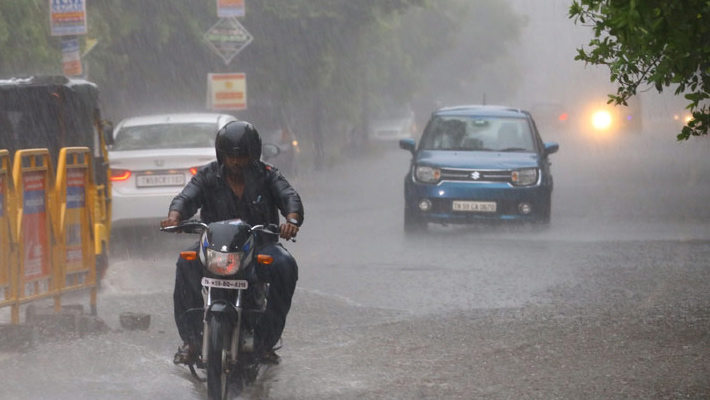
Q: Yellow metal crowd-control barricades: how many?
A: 3